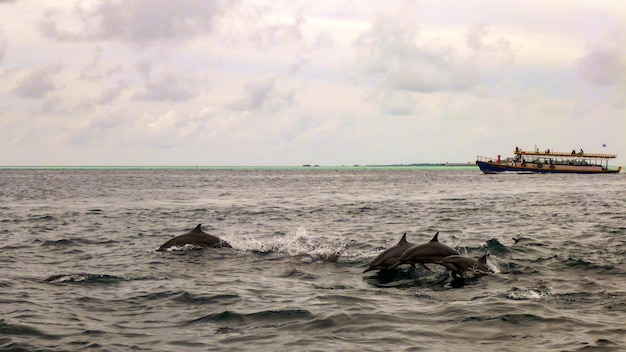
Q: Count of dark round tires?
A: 3